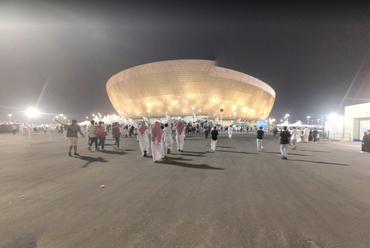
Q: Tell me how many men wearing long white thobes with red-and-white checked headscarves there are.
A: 3